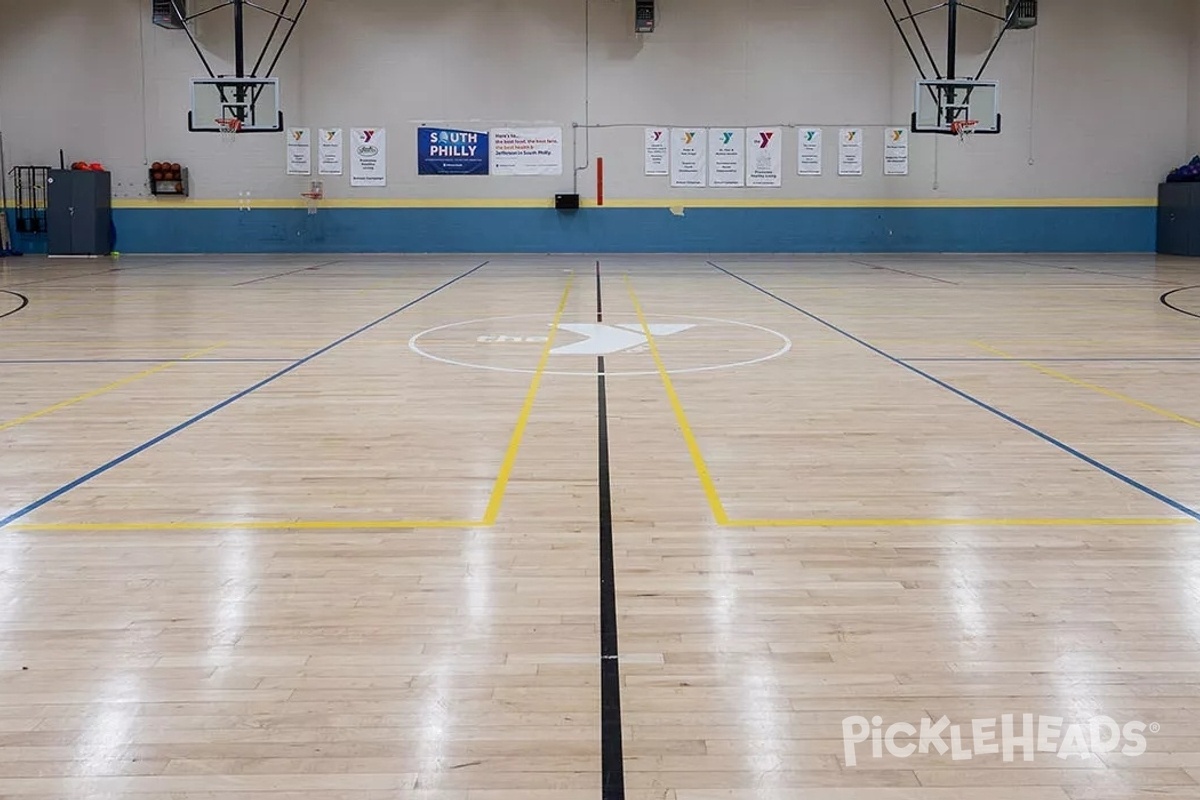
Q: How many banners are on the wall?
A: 12